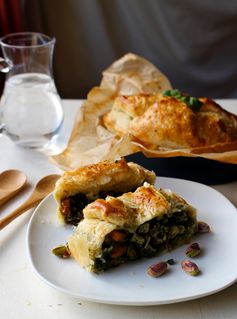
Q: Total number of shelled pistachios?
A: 5